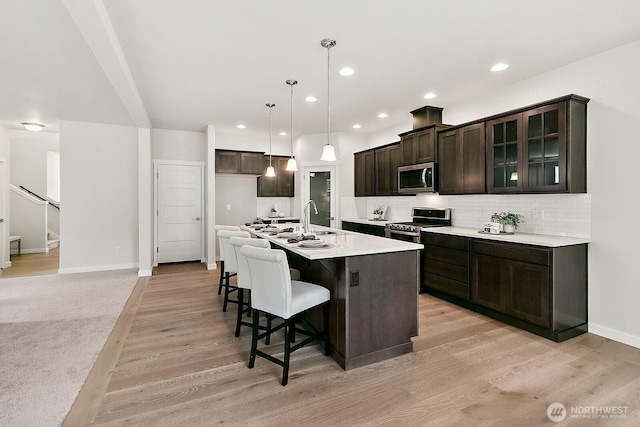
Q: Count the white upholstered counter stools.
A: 4